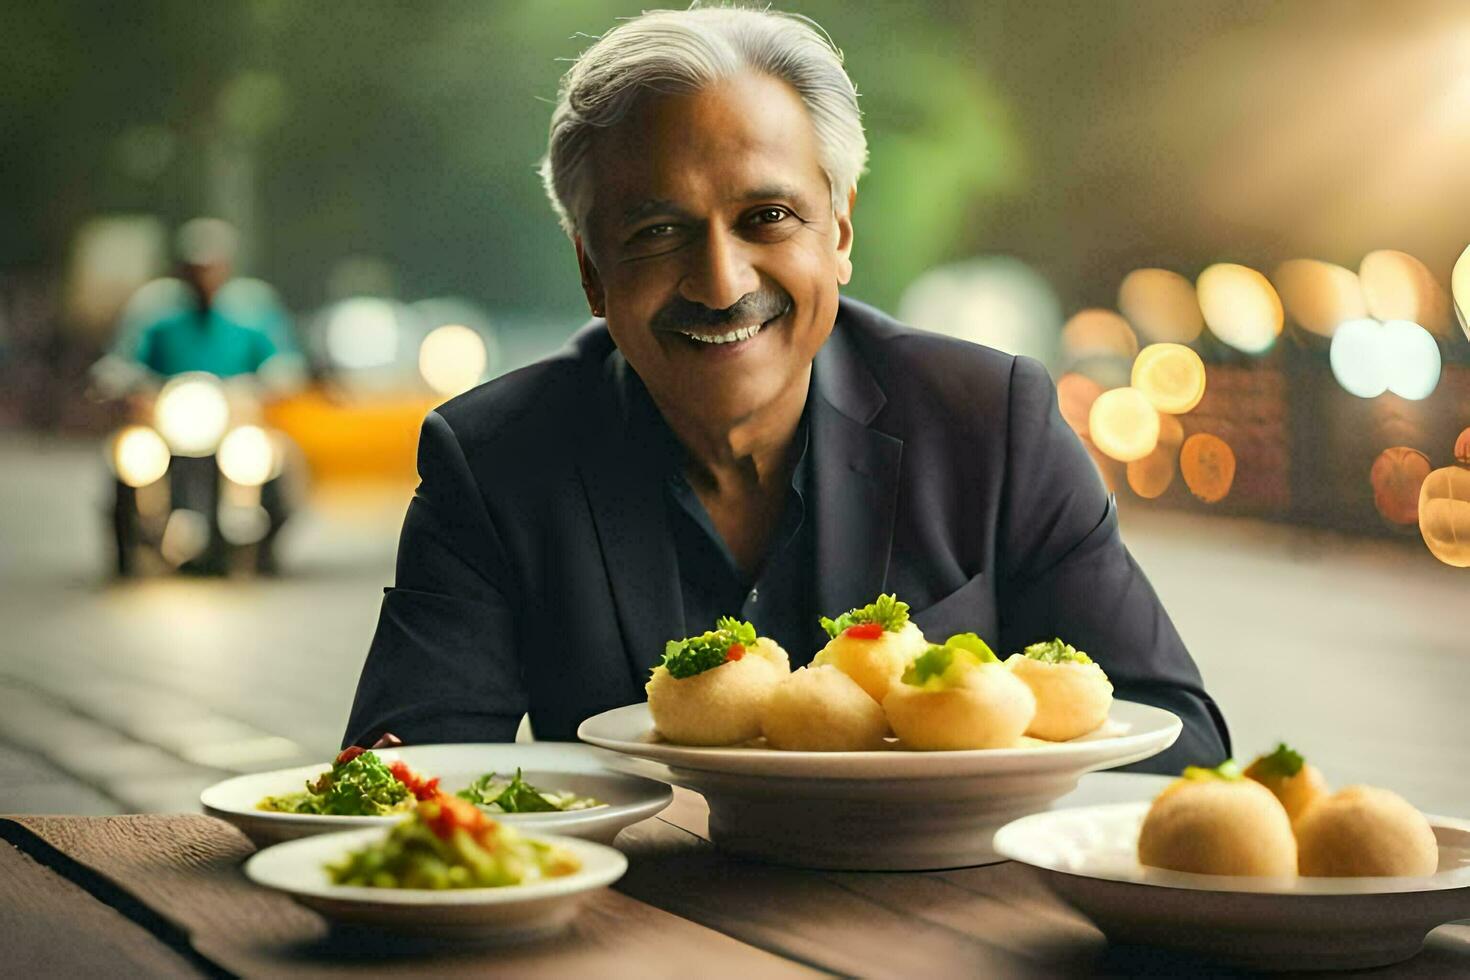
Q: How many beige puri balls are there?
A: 8